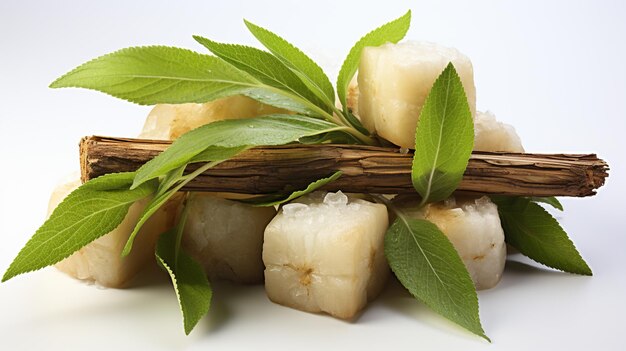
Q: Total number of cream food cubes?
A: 7